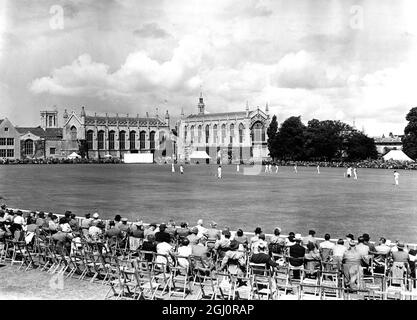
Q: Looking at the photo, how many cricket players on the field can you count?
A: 12